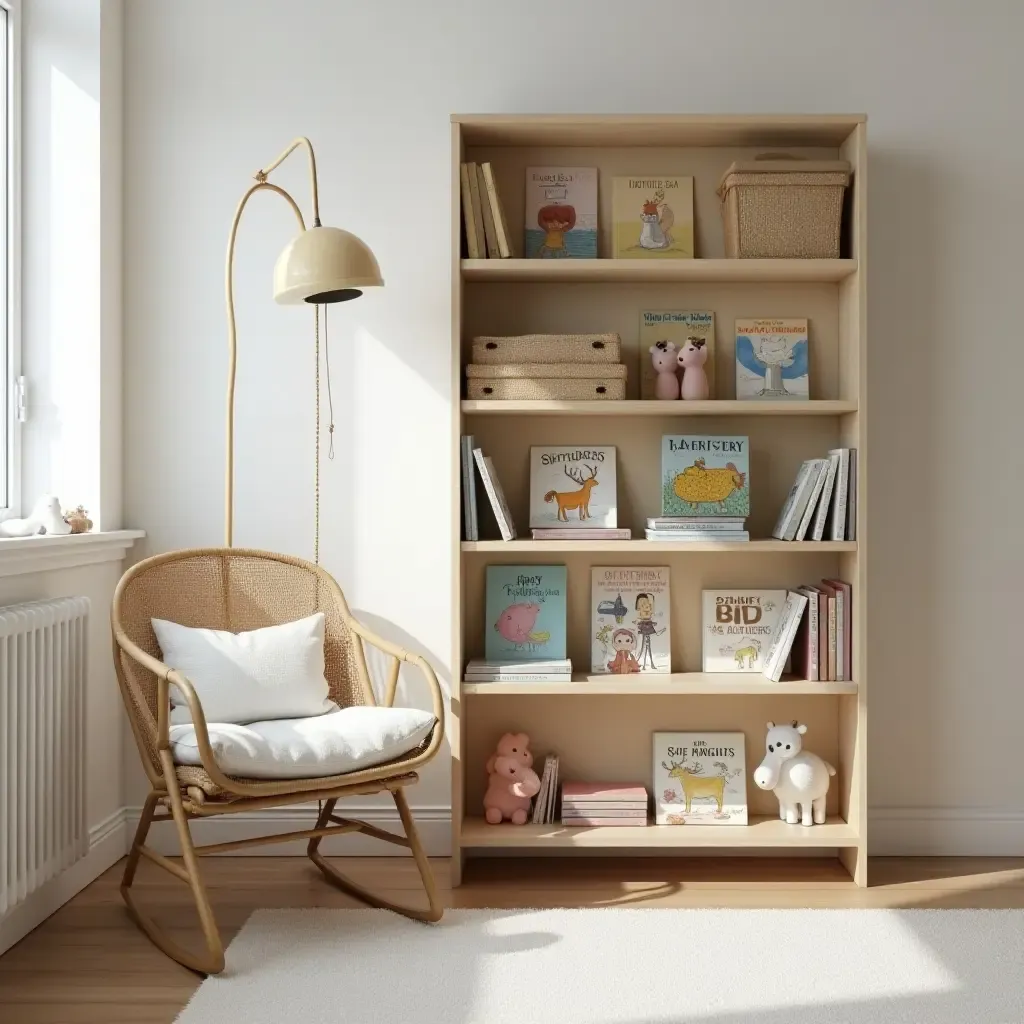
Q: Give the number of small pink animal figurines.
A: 2